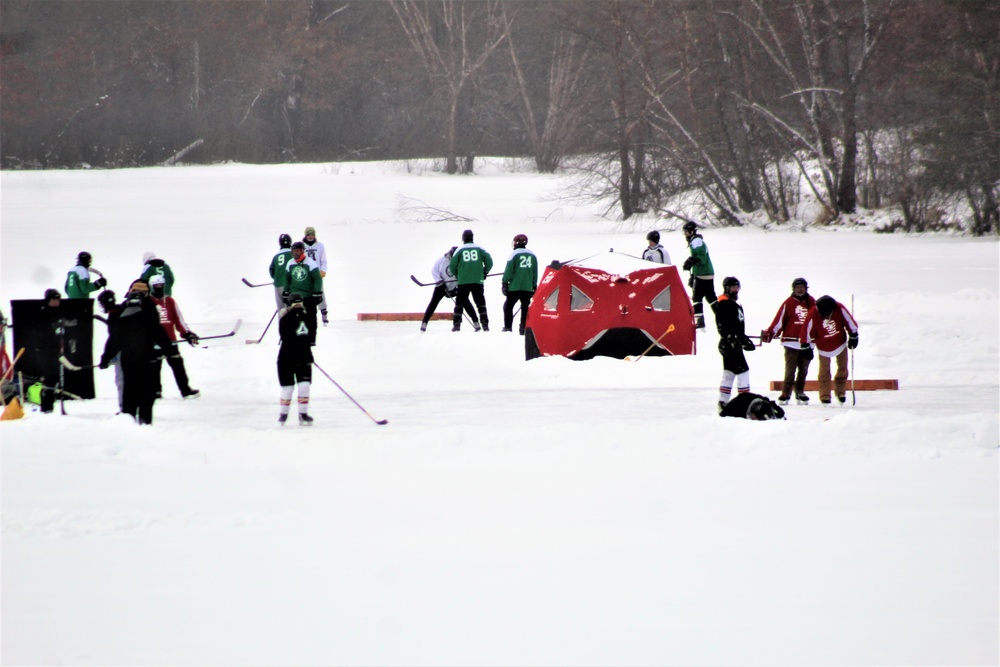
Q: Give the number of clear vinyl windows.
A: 3